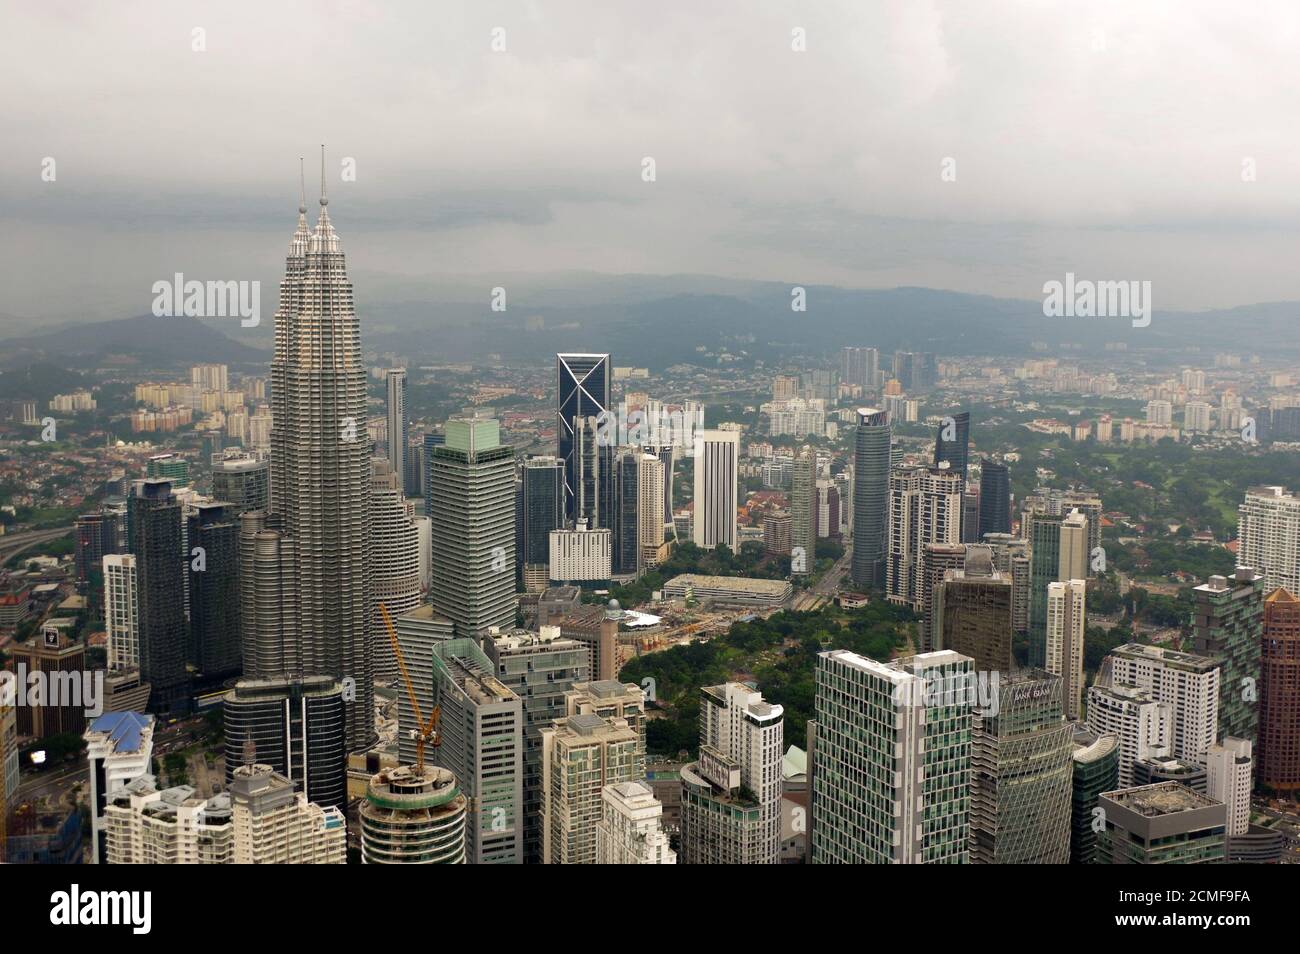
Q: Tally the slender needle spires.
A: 2